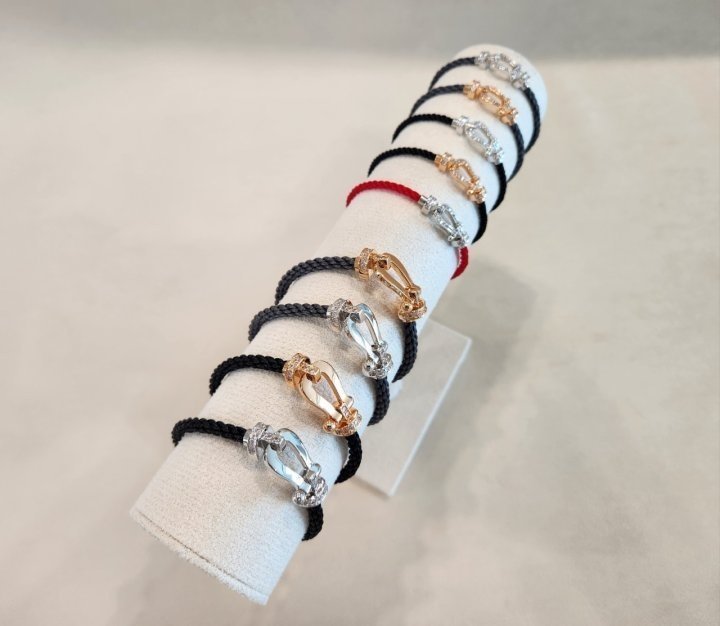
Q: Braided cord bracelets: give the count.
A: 9